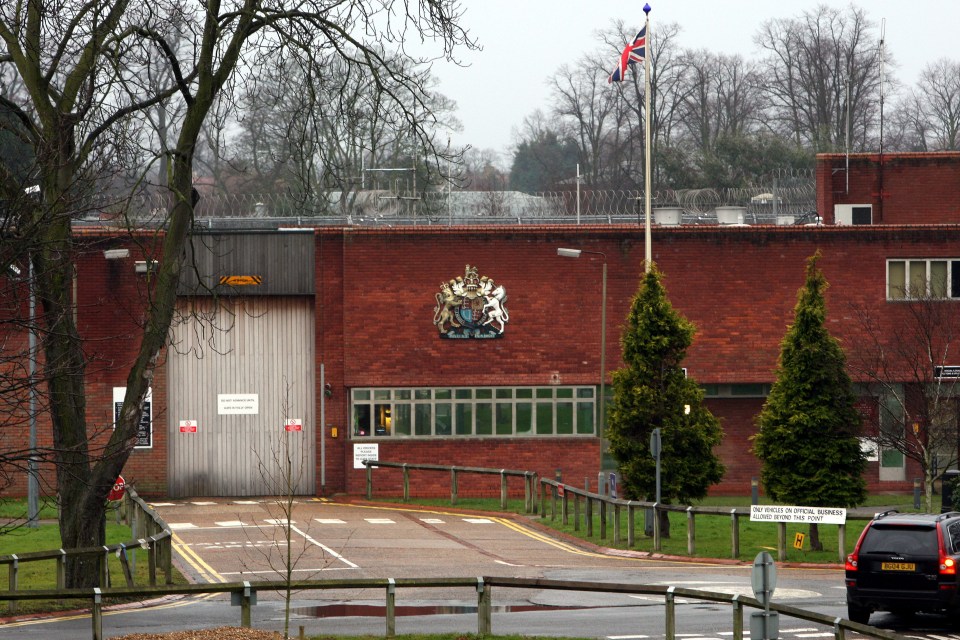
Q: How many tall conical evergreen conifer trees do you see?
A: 2